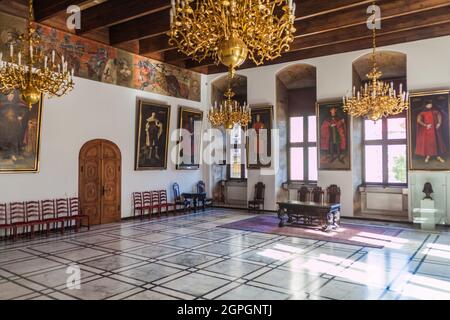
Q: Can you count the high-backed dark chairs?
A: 6